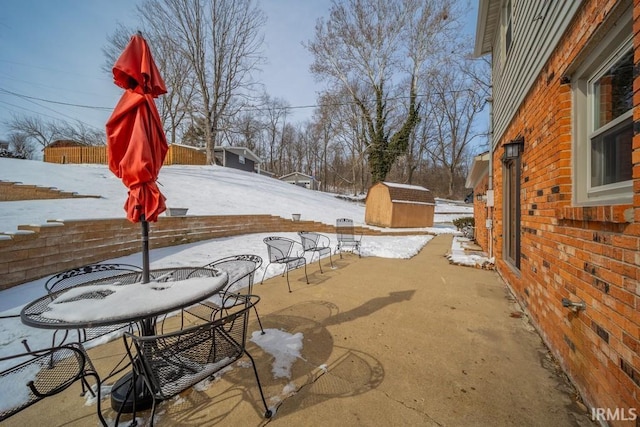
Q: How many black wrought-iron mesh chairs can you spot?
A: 7